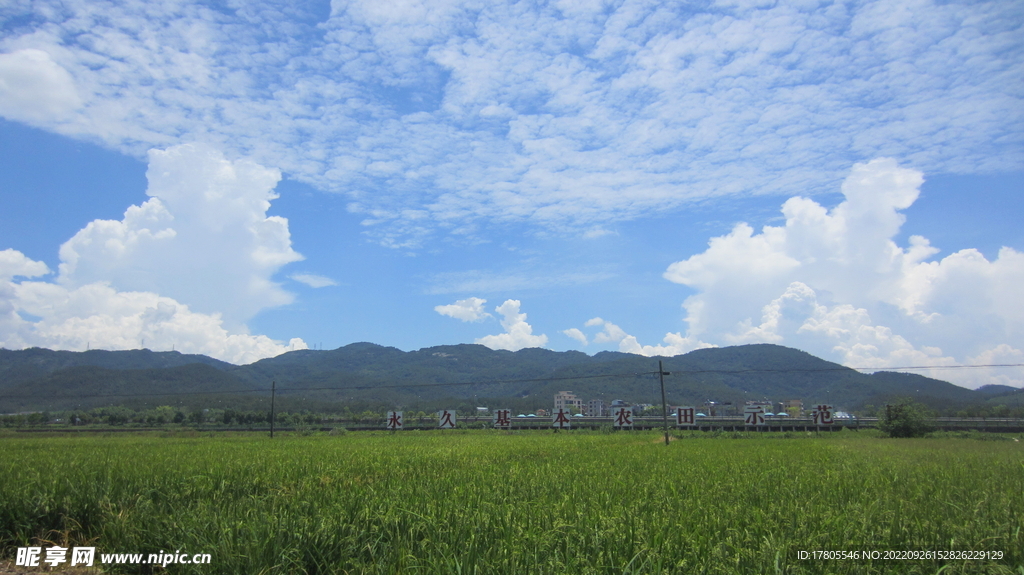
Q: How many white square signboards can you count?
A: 8